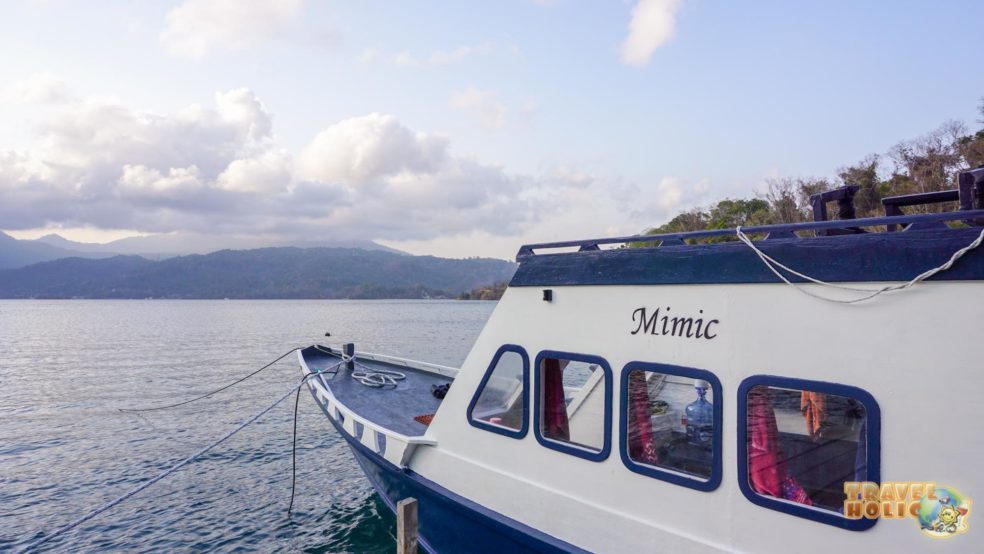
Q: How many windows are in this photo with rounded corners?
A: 4